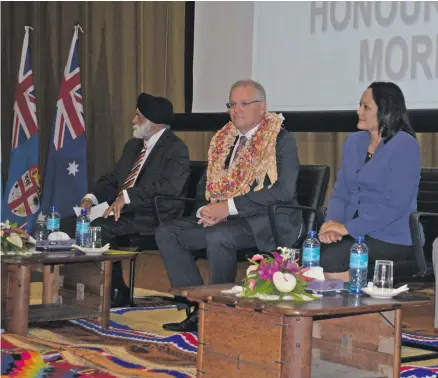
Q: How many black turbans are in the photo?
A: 1